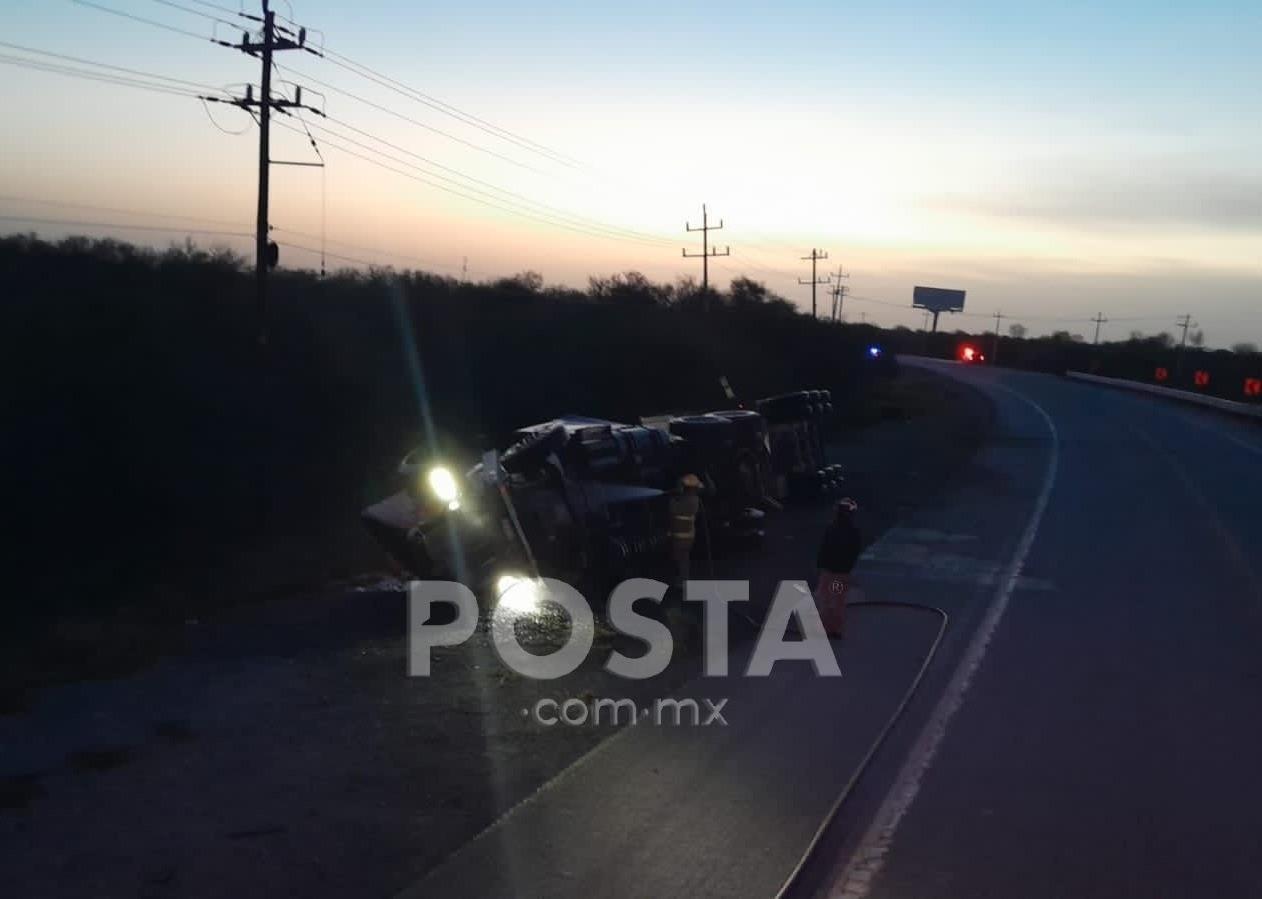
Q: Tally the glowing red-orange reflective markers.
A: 3